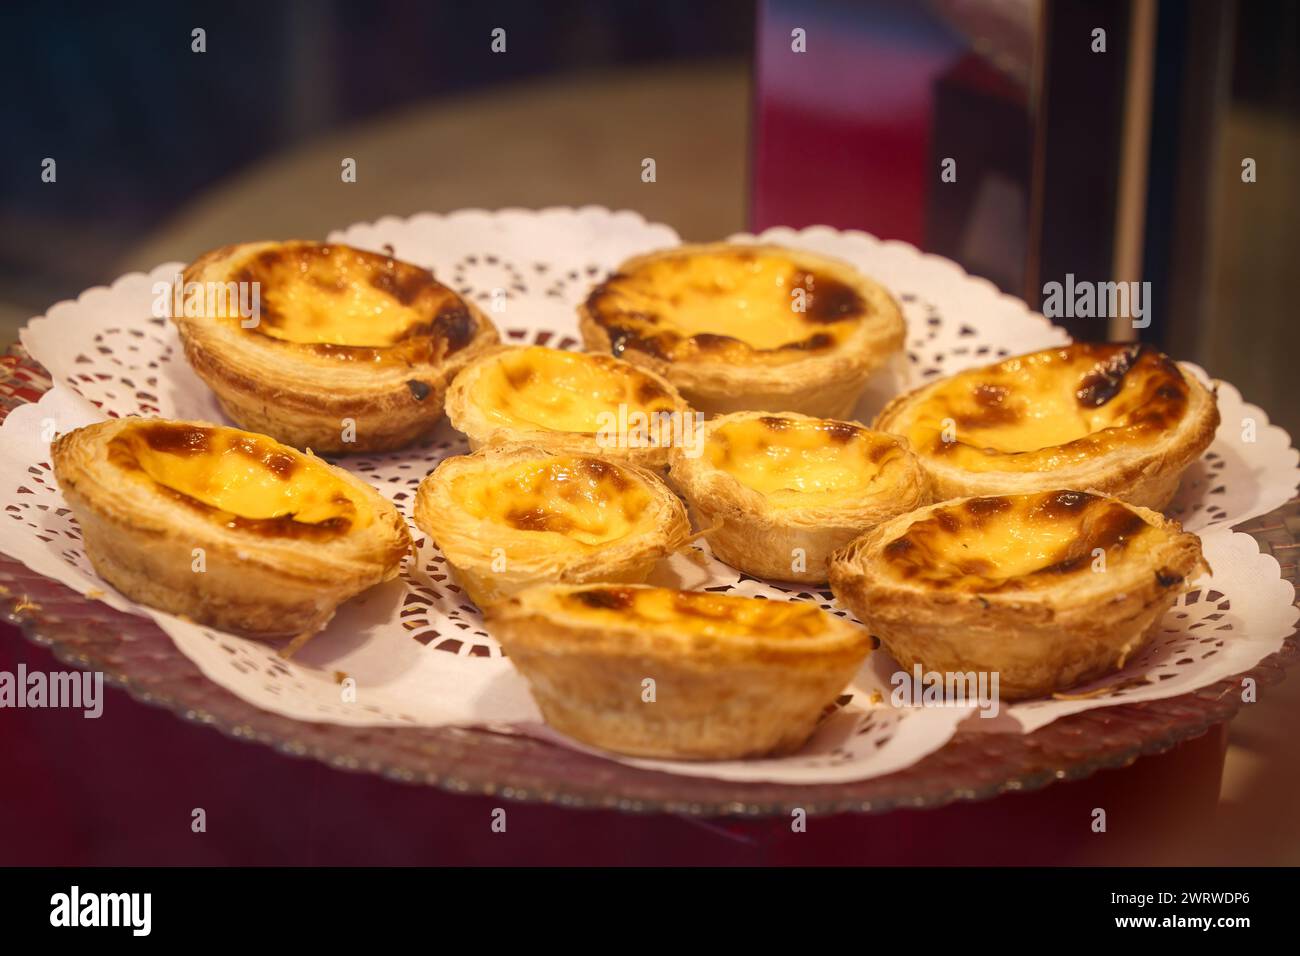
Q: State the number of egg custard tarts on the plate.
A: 9